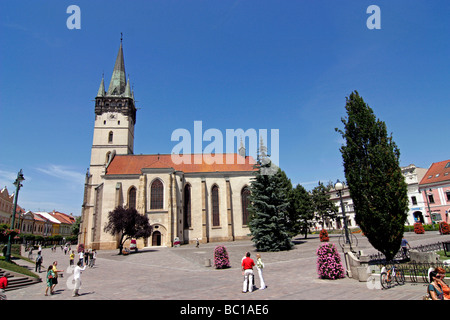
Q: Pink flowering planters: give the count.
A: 2